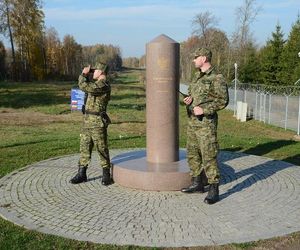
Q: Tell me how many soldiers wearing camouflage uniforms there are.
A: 2